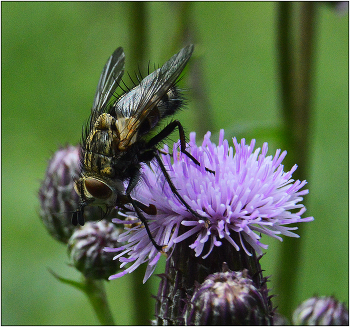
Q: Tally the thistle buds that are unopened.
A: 4